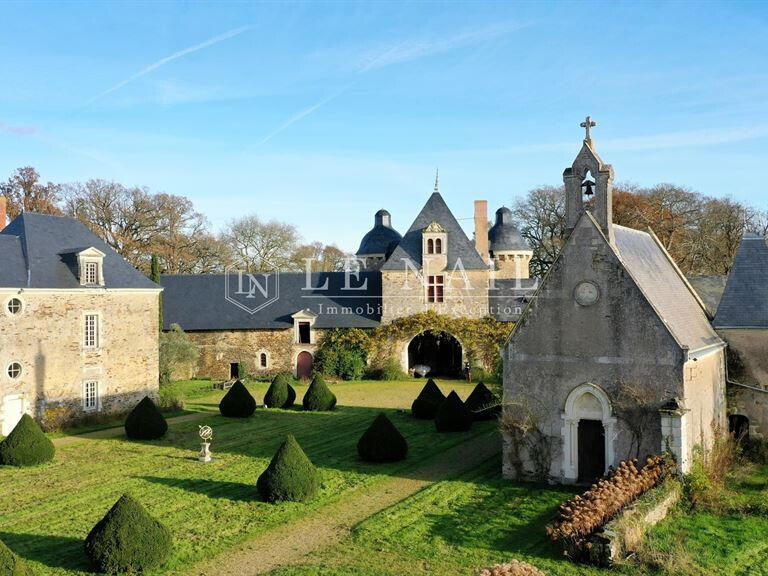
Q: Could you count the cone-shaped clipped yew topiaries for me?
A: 12